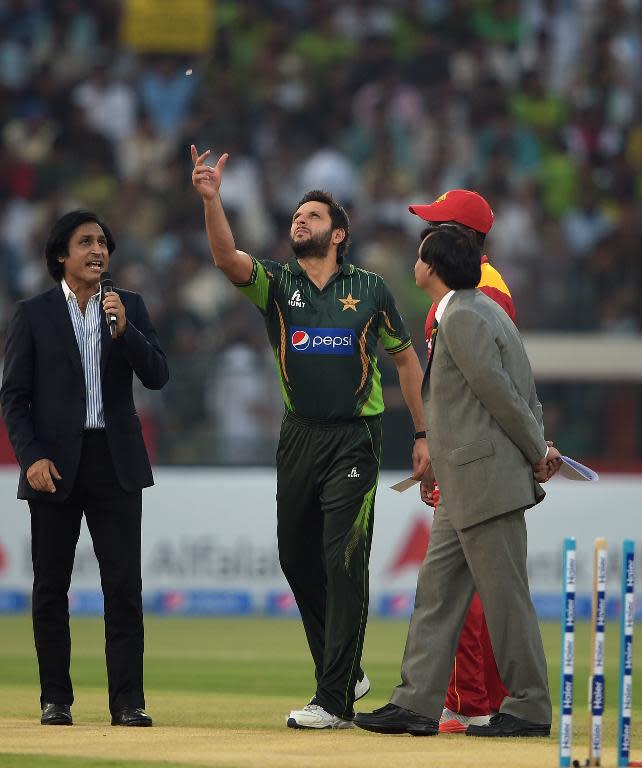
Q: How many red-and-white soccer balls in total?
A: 0